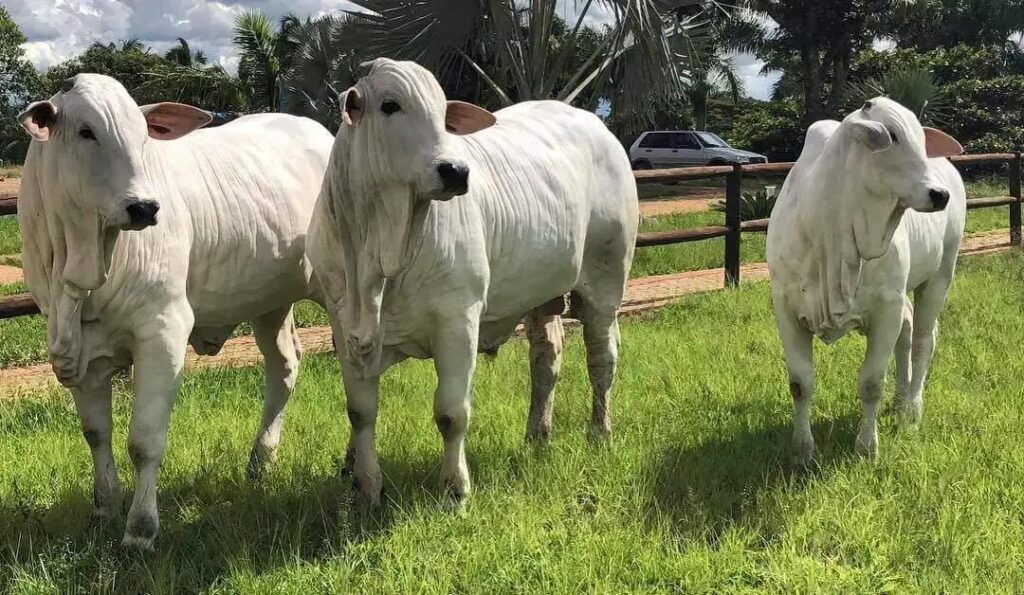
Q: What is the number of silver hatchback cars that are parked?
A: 1